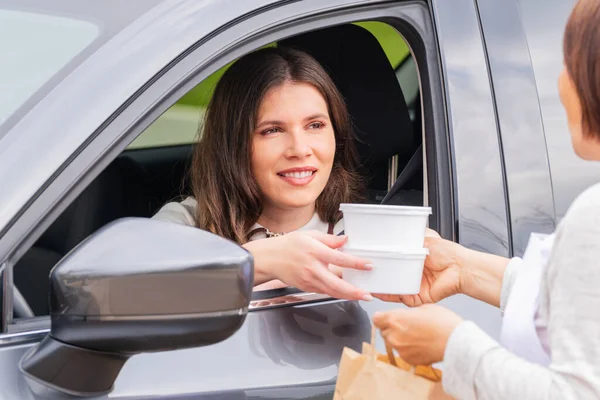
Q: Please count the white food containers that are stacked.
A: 2